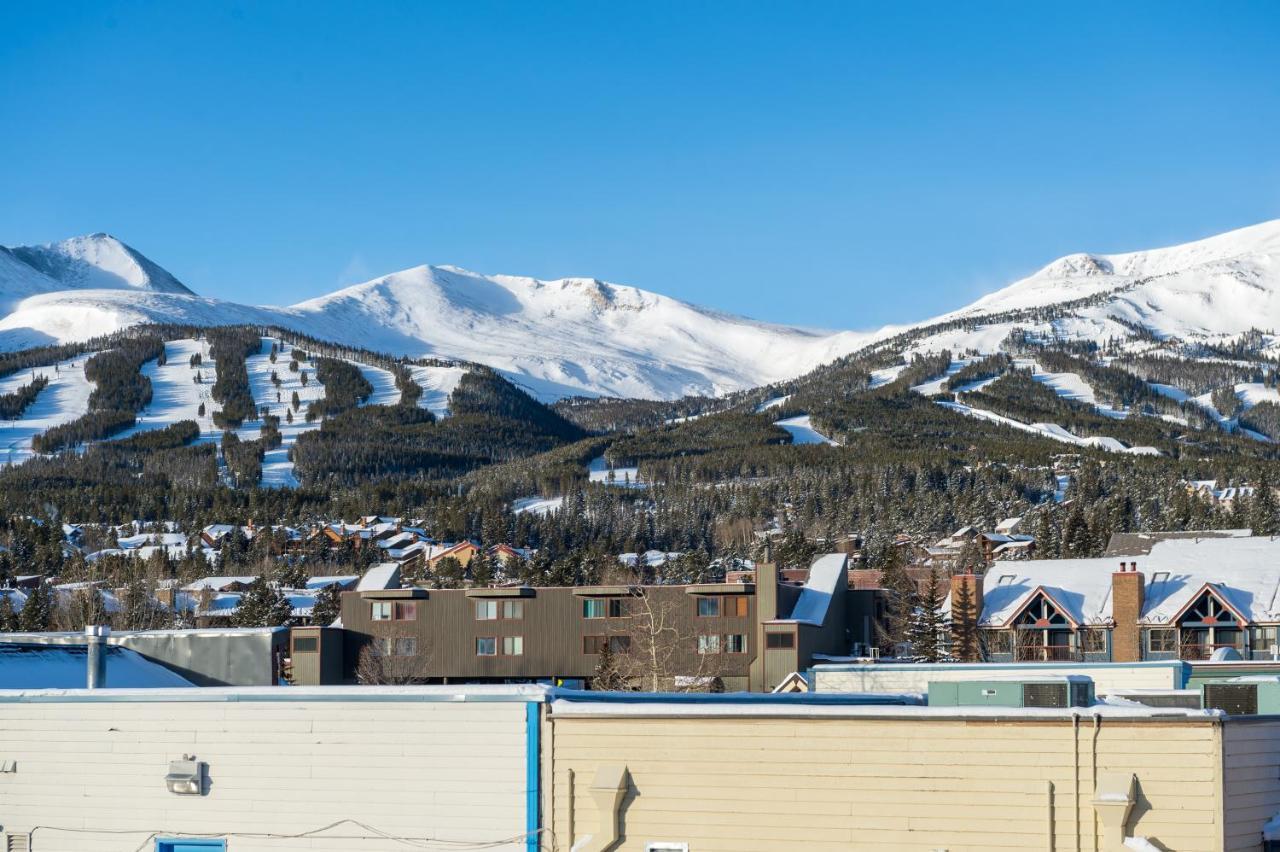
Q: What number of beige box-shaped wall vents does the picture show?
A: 2